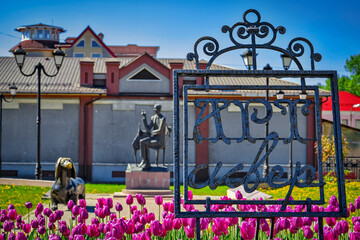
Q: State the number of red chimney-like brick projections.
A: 4